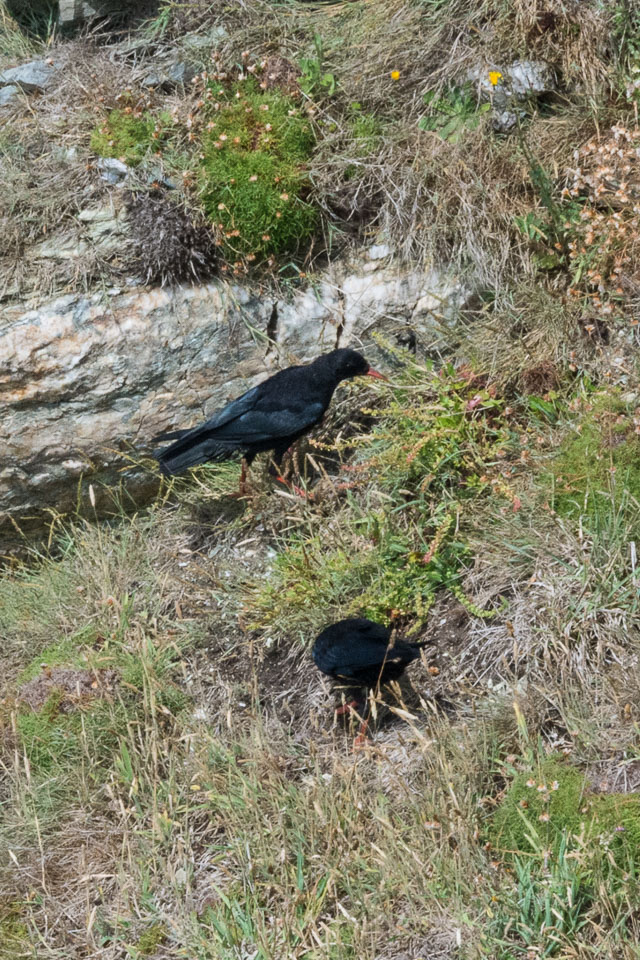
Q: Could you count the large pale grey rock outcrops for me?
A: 1